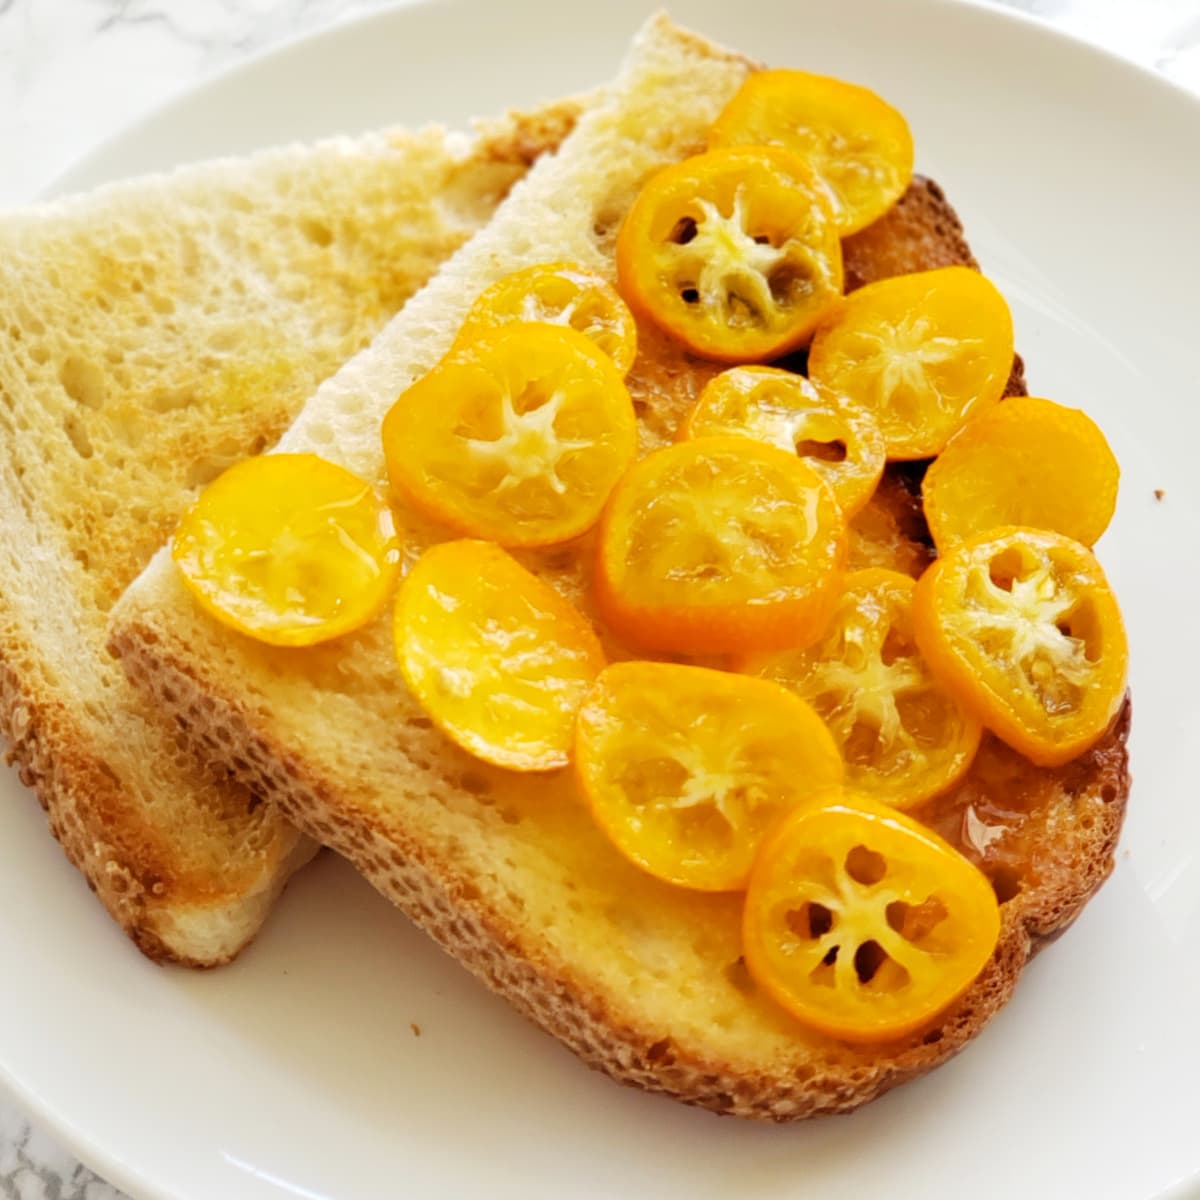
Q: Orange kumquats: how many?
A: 14